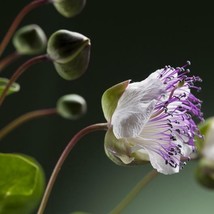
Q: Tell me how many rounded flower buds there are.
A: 4